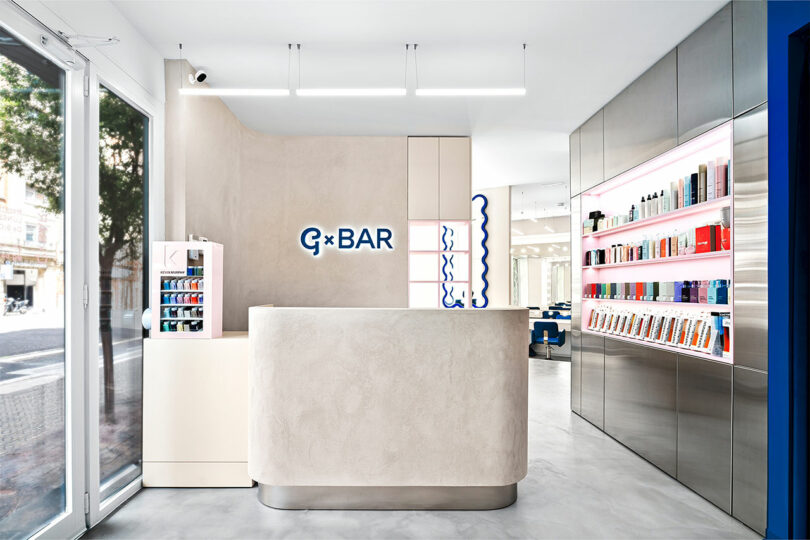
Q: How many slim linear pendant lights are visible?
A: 3